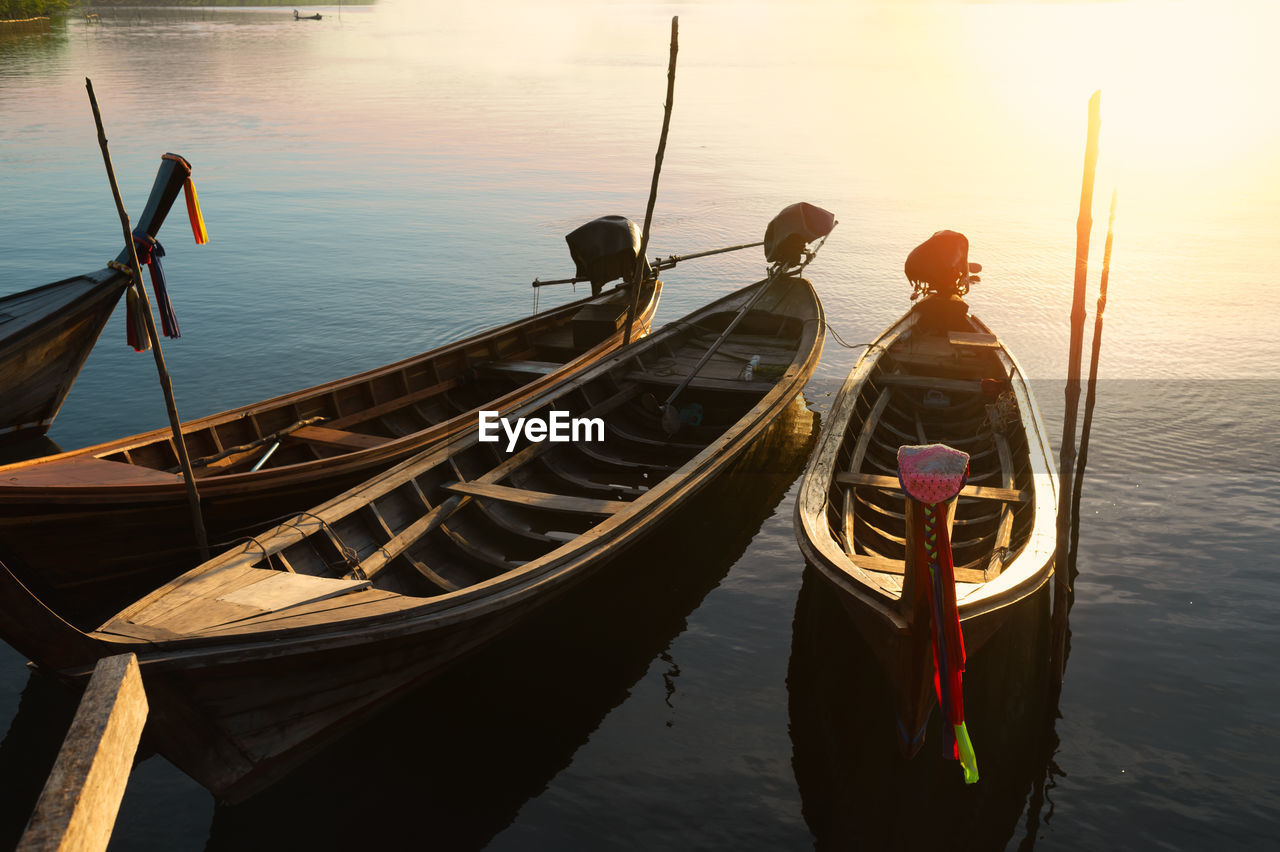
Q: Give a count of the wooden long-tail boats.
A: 4